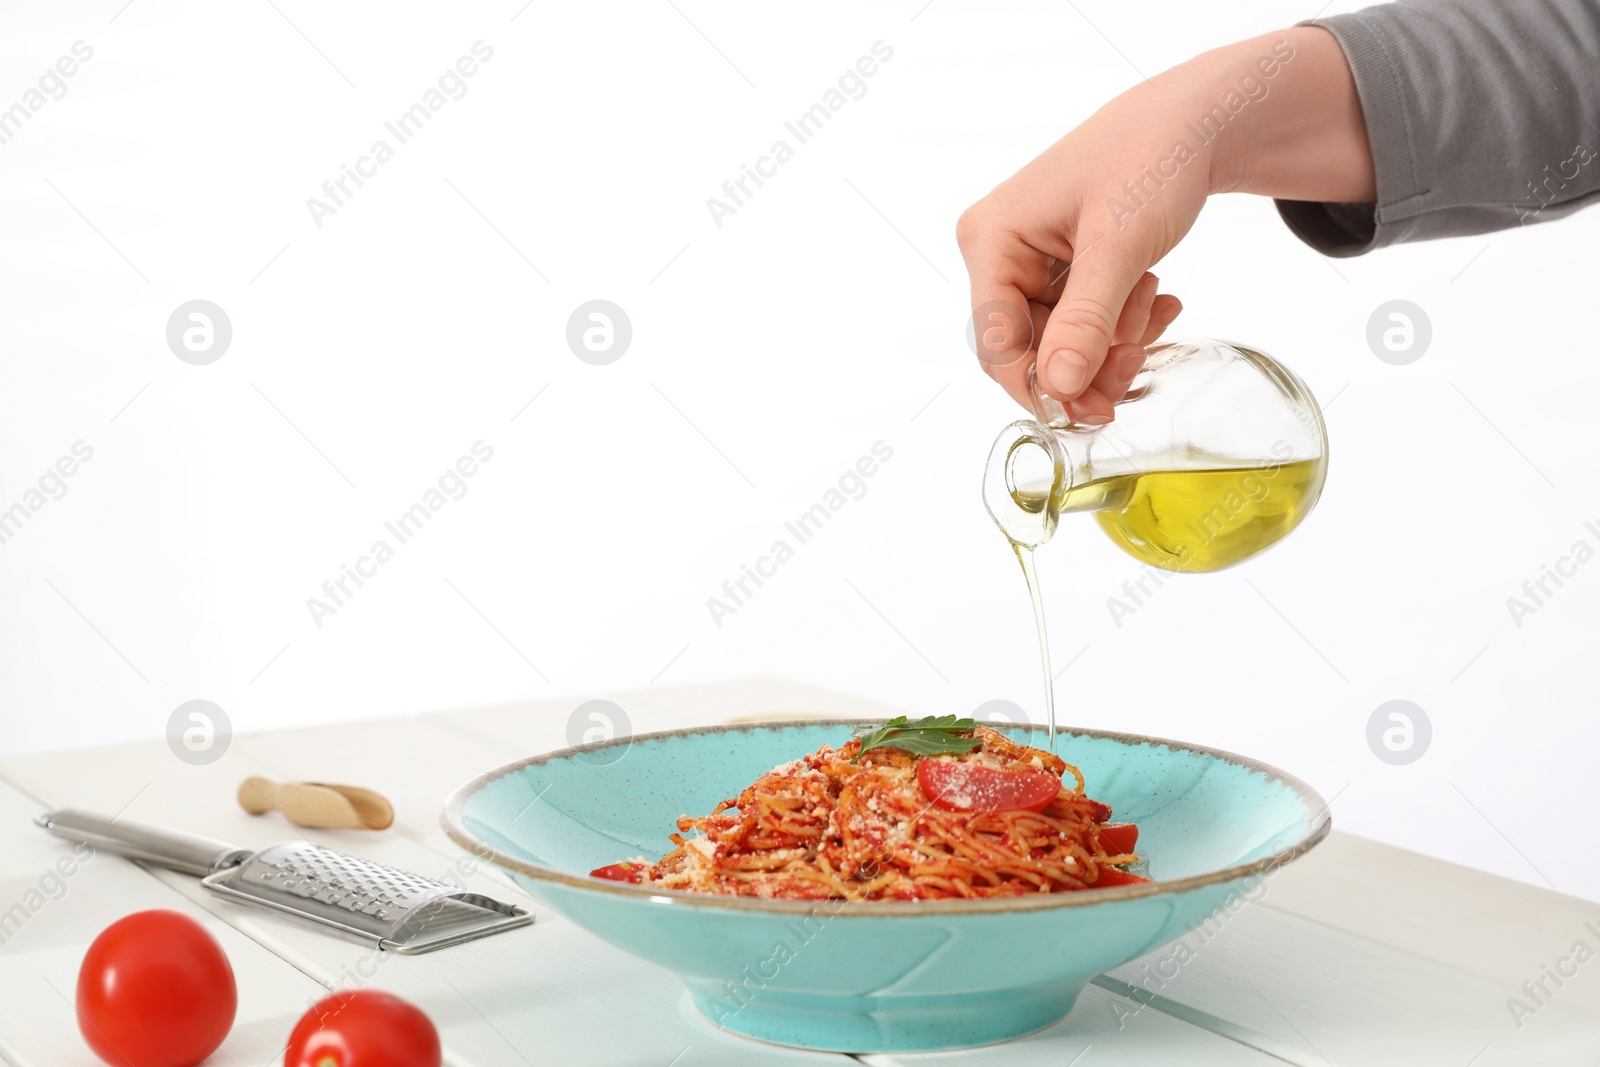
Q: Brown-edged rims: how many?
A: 1